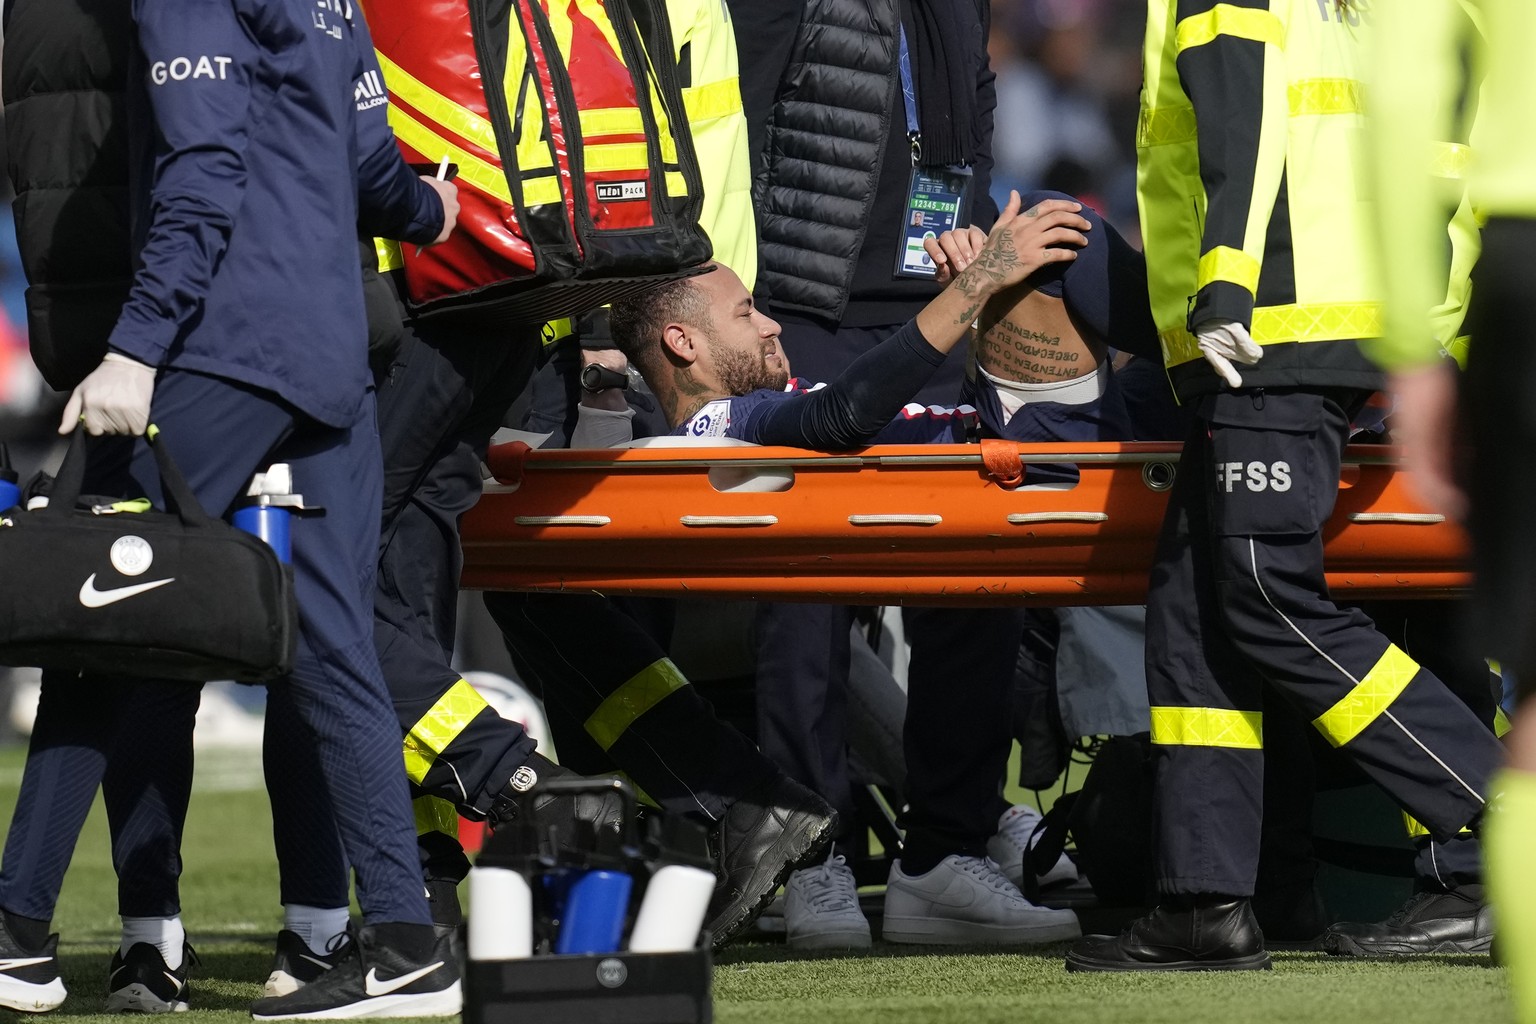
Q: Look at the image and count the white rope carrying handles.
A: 5